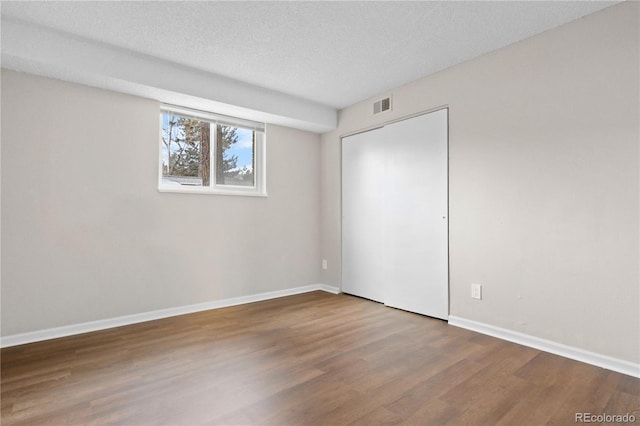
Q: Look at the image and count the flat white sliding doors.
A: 2